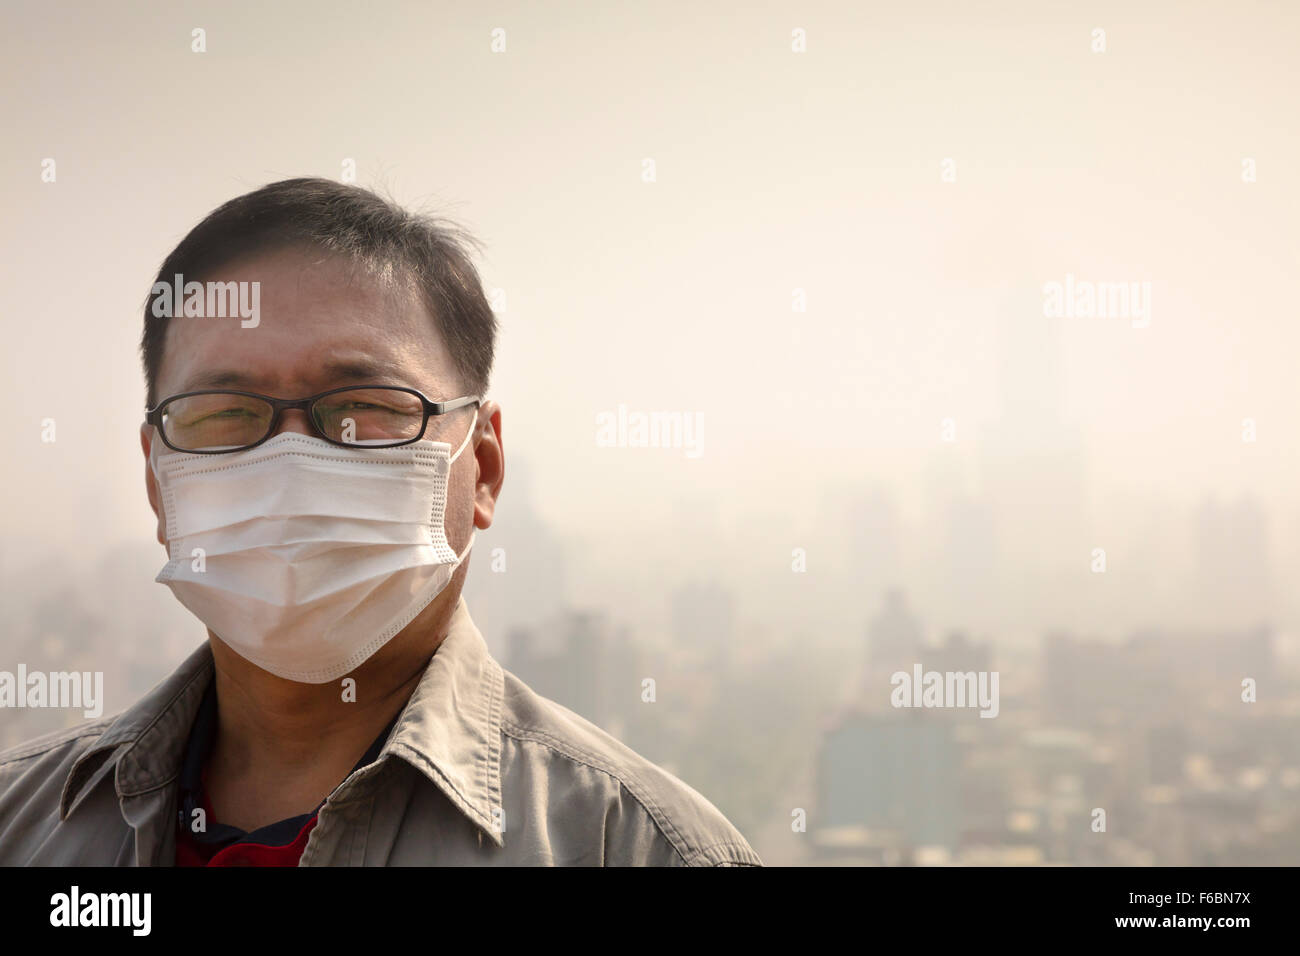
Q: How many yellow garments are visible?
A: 0